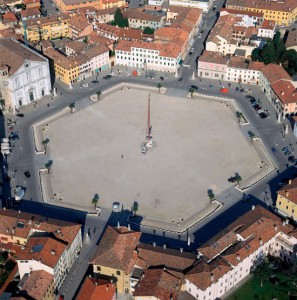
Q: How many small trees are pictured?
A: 12